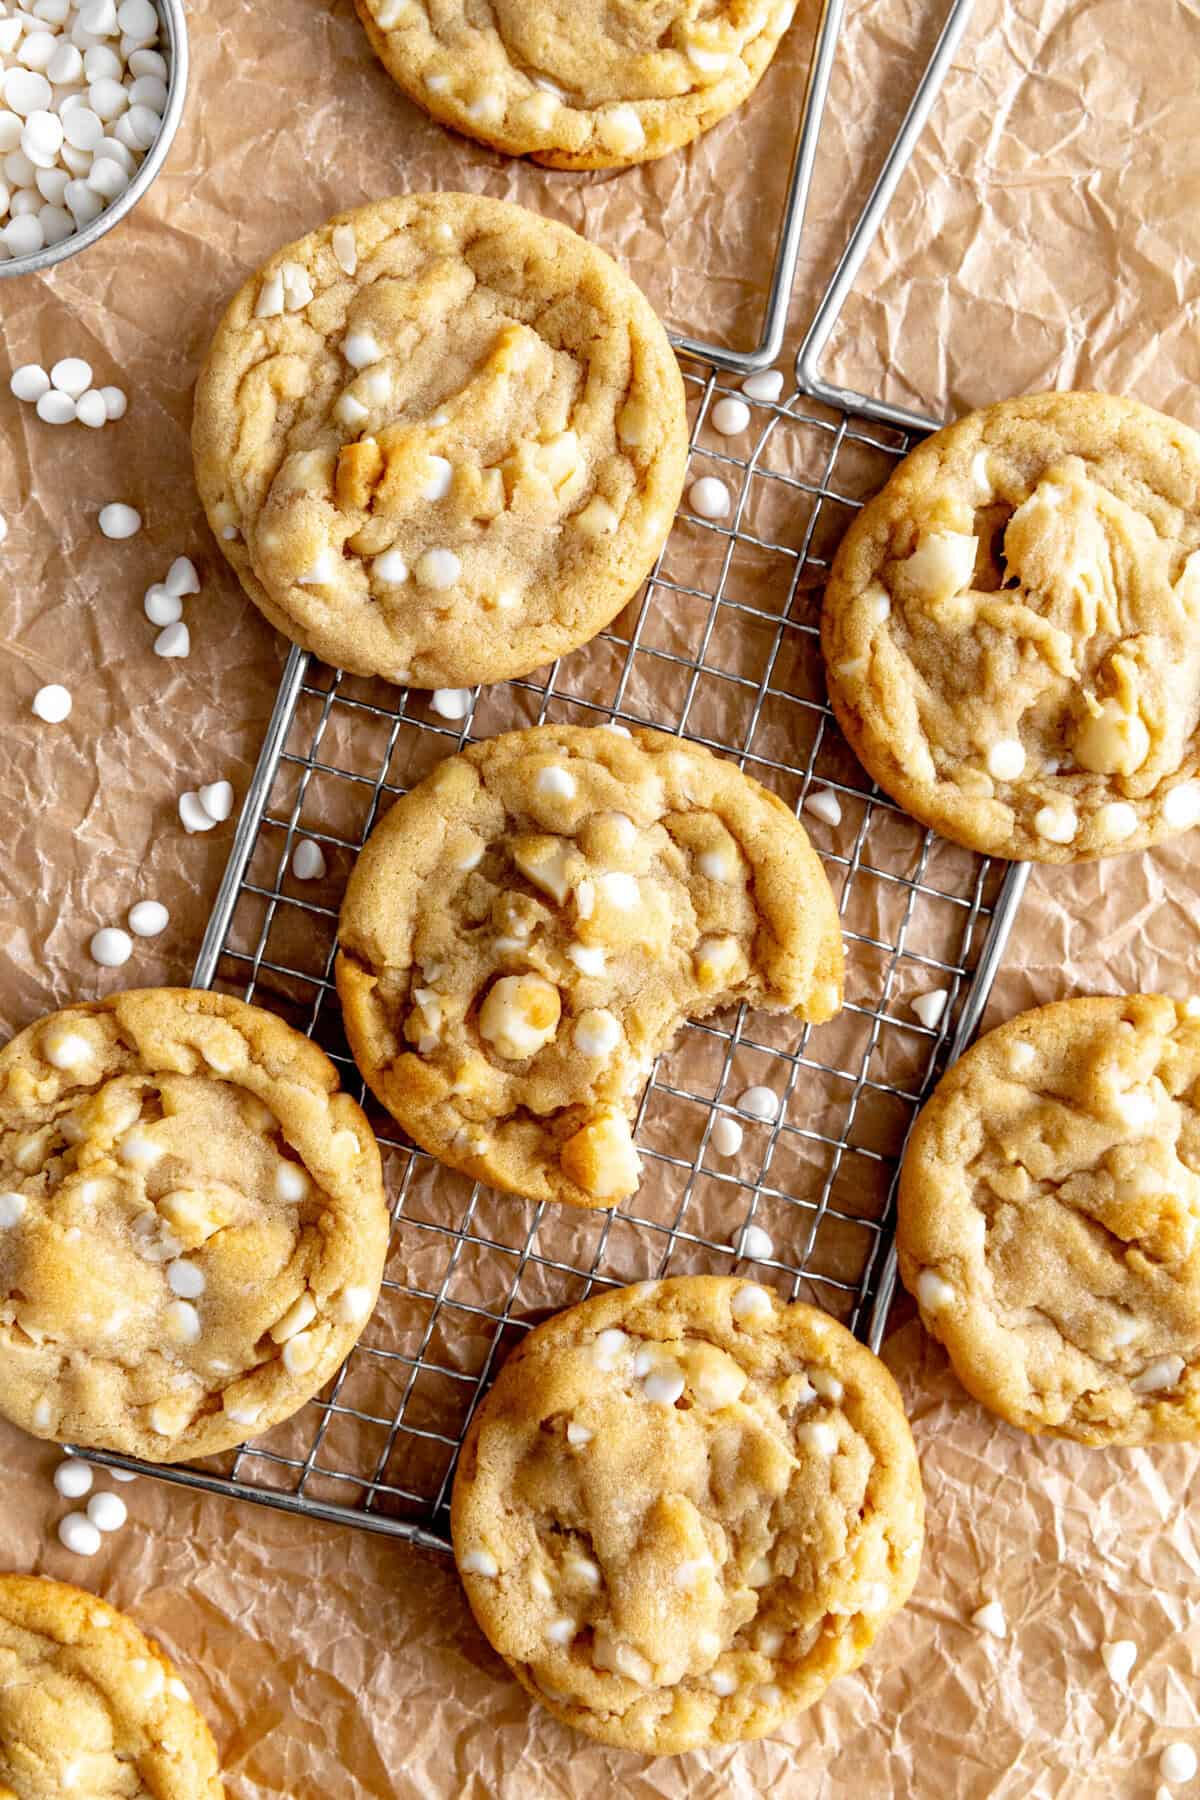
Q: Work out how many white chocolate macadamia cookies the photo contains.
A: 8